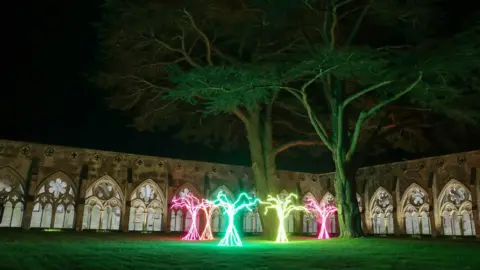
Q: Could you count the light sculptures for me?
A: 5